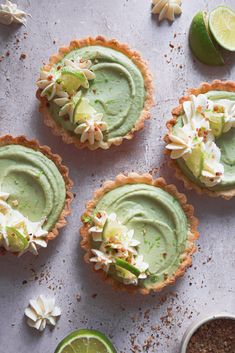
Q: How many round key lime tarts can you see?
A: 4